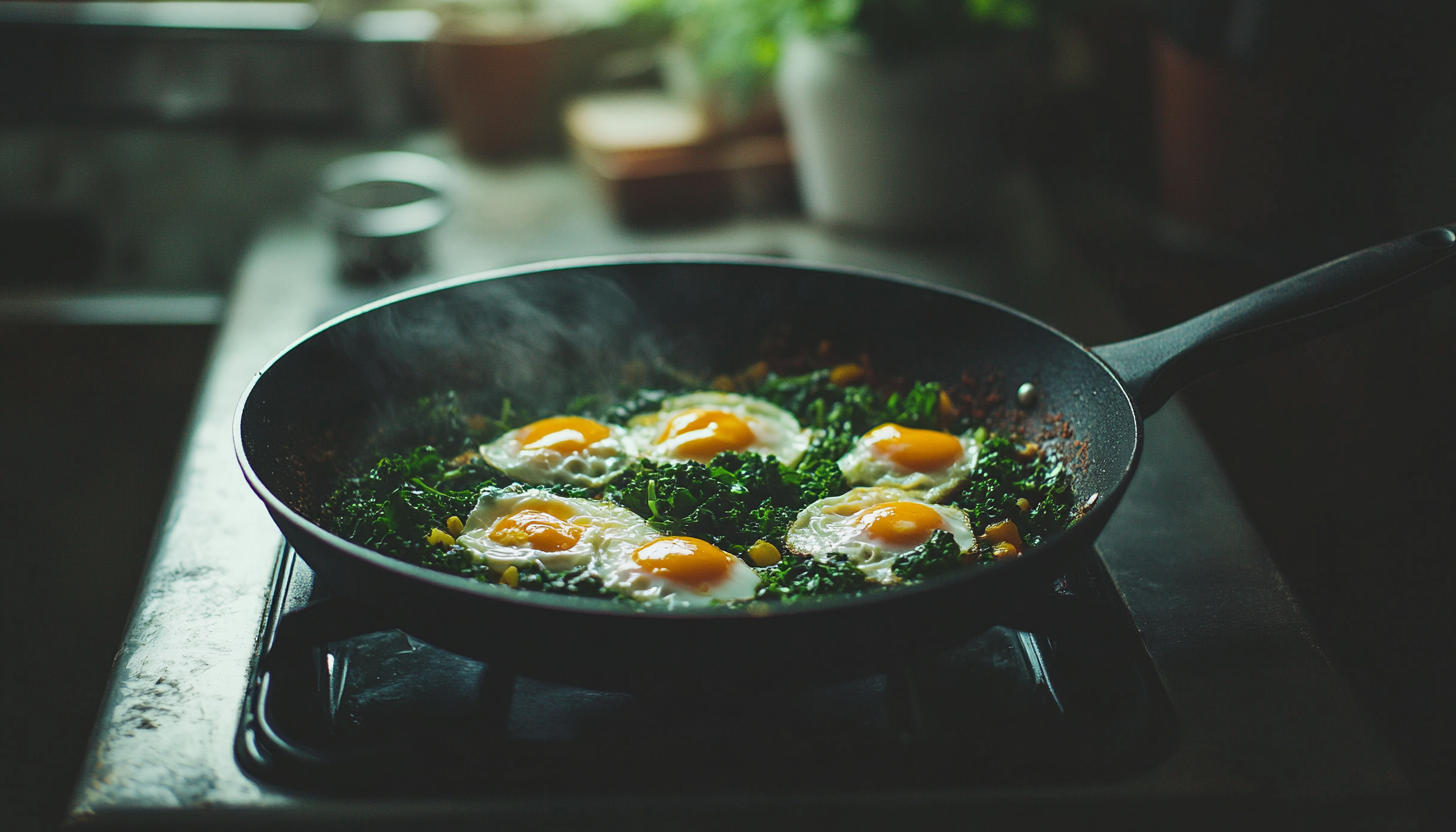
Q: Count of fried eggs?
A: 6